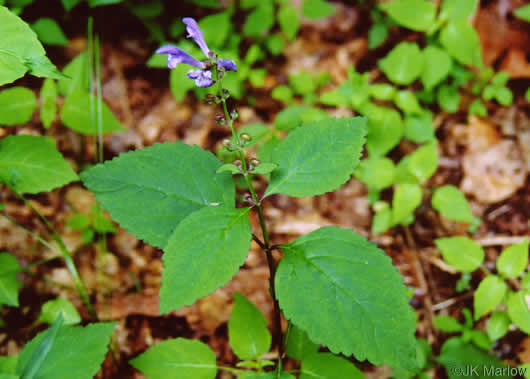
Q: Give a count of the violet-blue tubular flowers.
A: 4